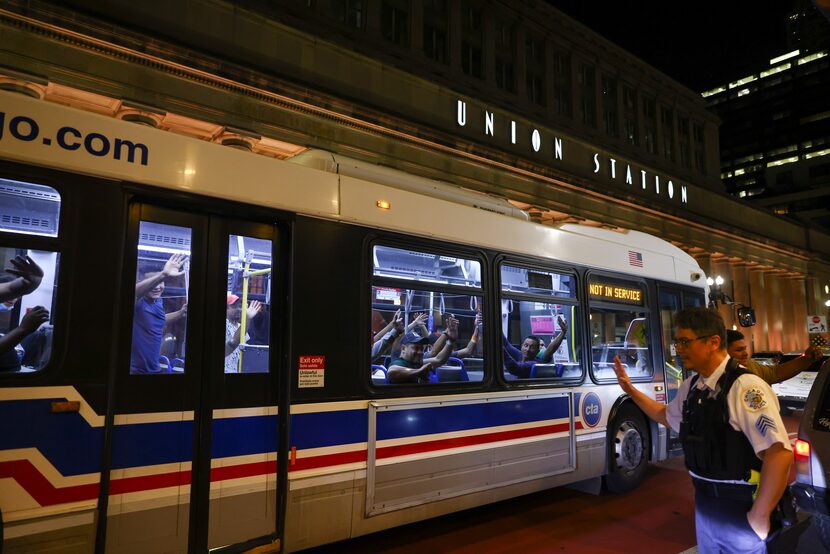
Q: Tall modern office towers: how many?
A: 1